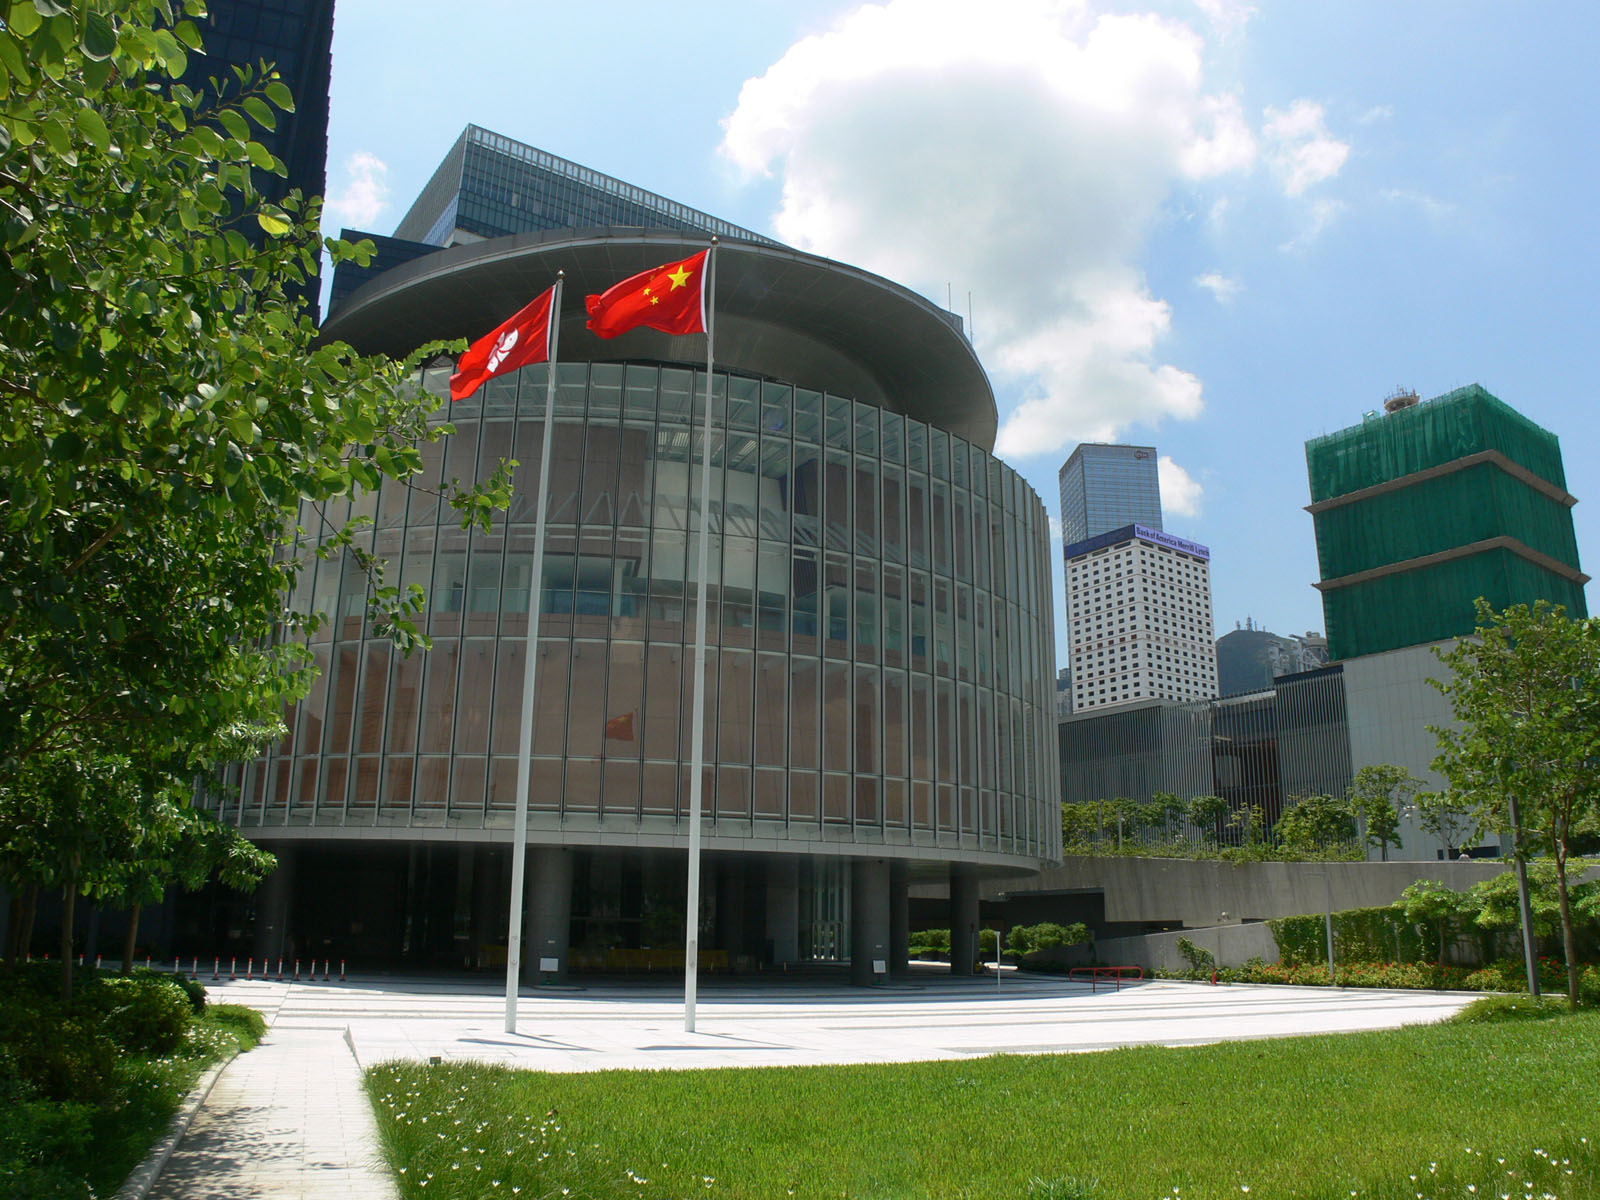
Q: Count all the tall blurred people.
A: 0